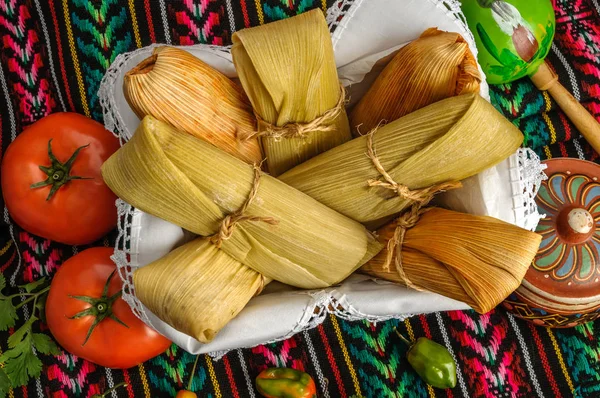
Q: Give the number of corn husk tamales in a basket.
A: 7